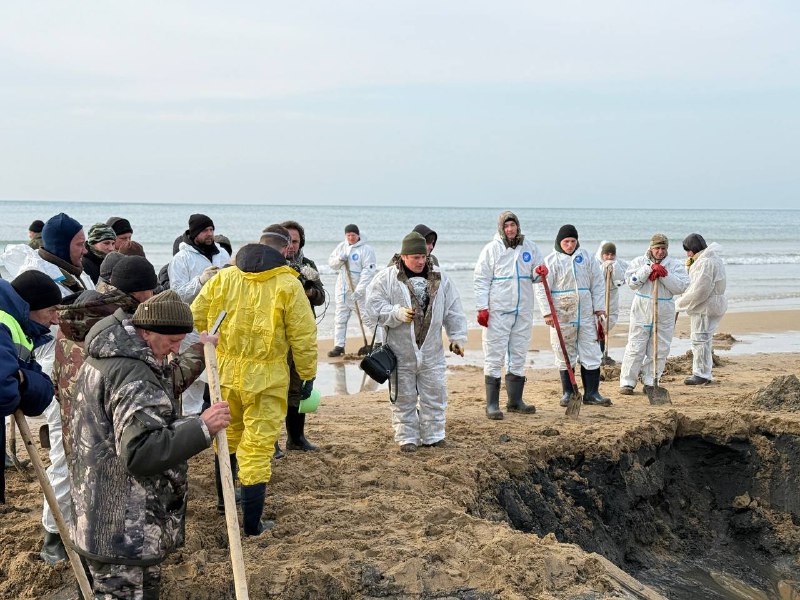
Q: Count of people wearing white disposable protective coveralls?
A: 9